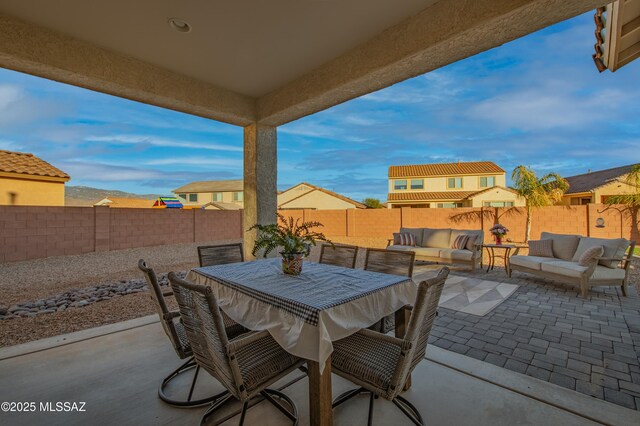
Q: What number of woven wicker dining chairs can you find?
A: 6